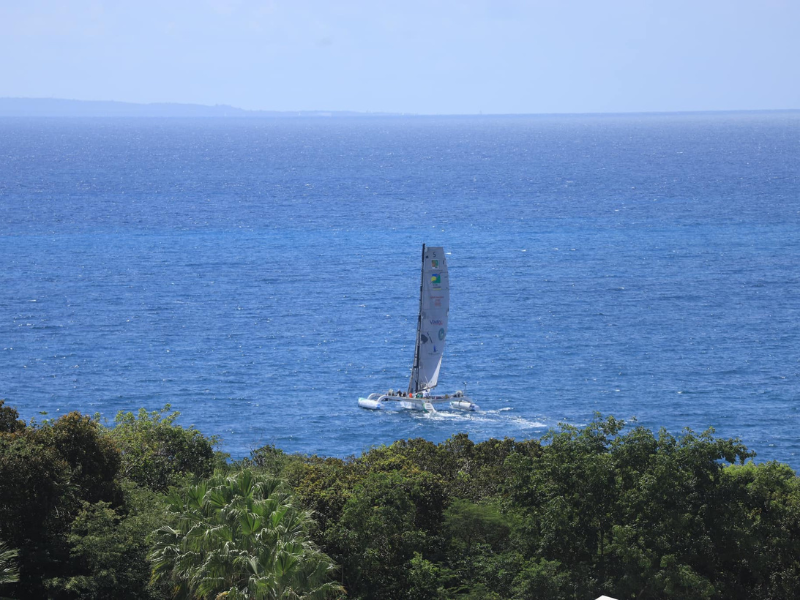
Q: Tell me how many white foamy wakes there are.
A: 1